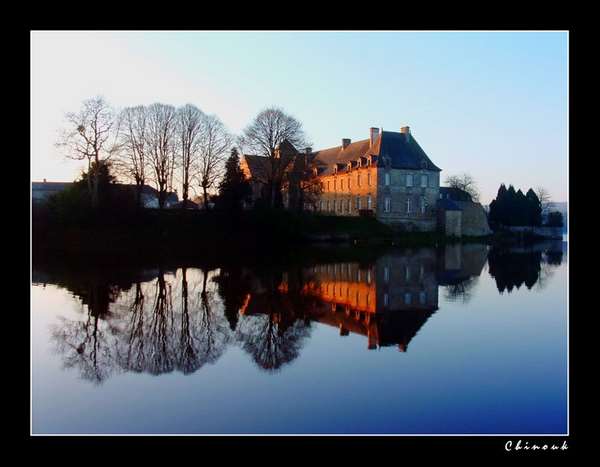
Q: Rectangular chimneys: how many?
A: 4